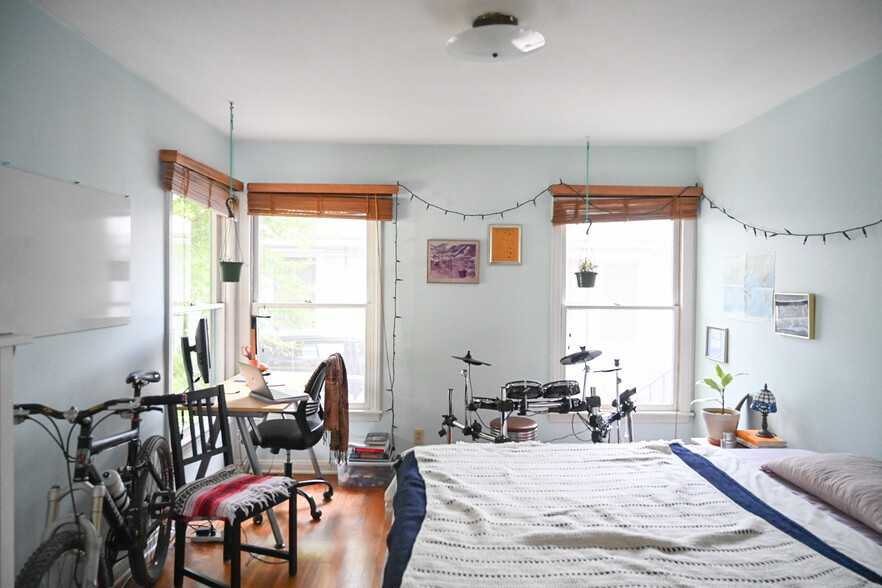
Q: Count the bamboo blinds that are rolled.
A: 3